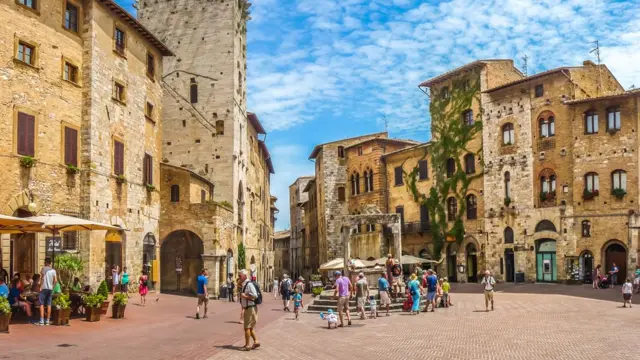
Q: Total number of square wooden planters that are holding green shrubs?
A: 4